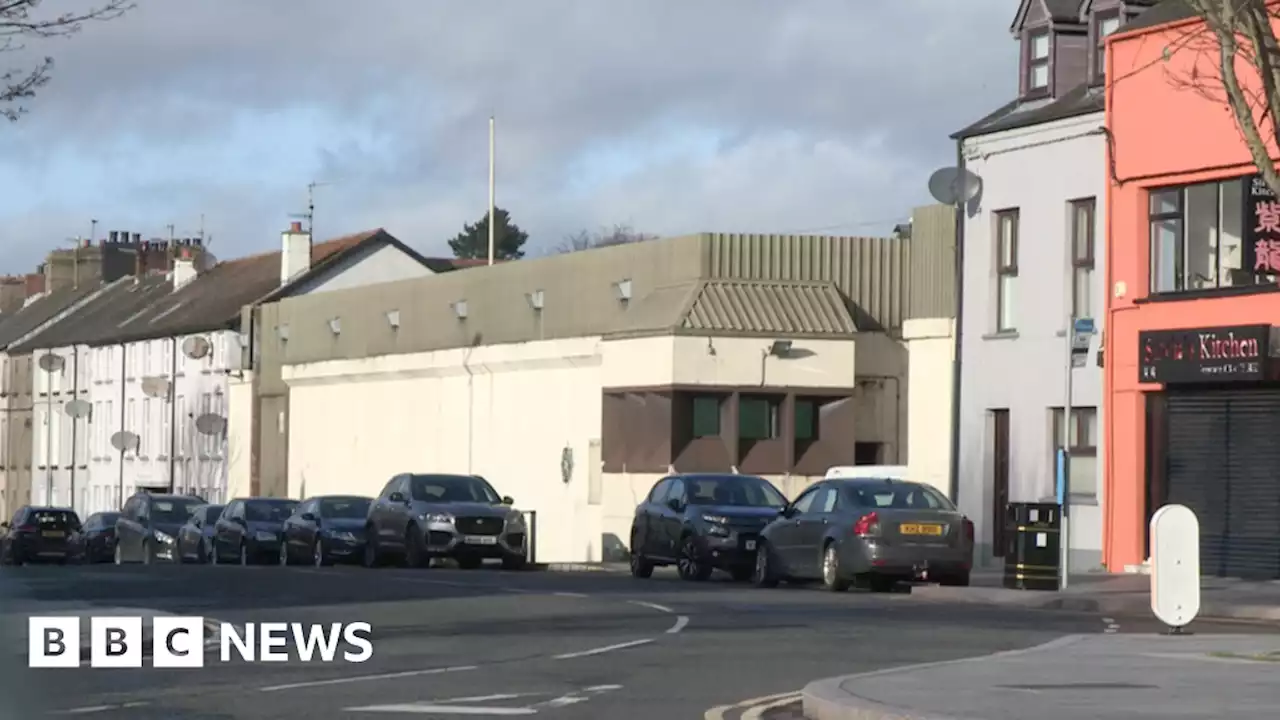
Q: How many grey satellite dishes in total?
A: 7